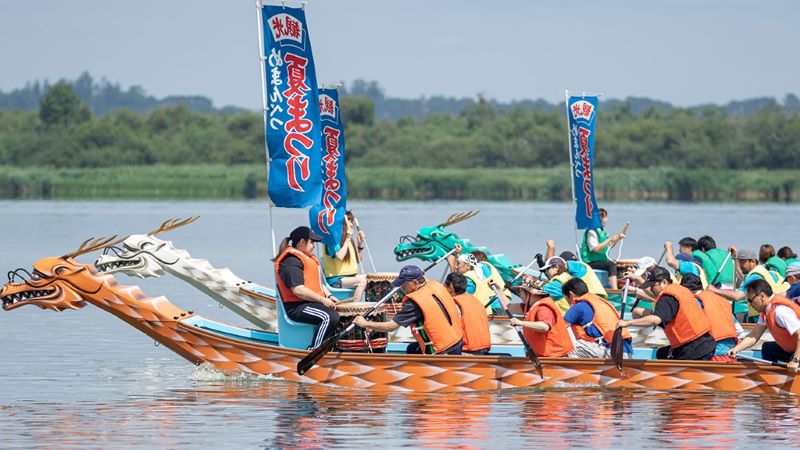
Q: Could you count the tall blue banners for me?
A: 3